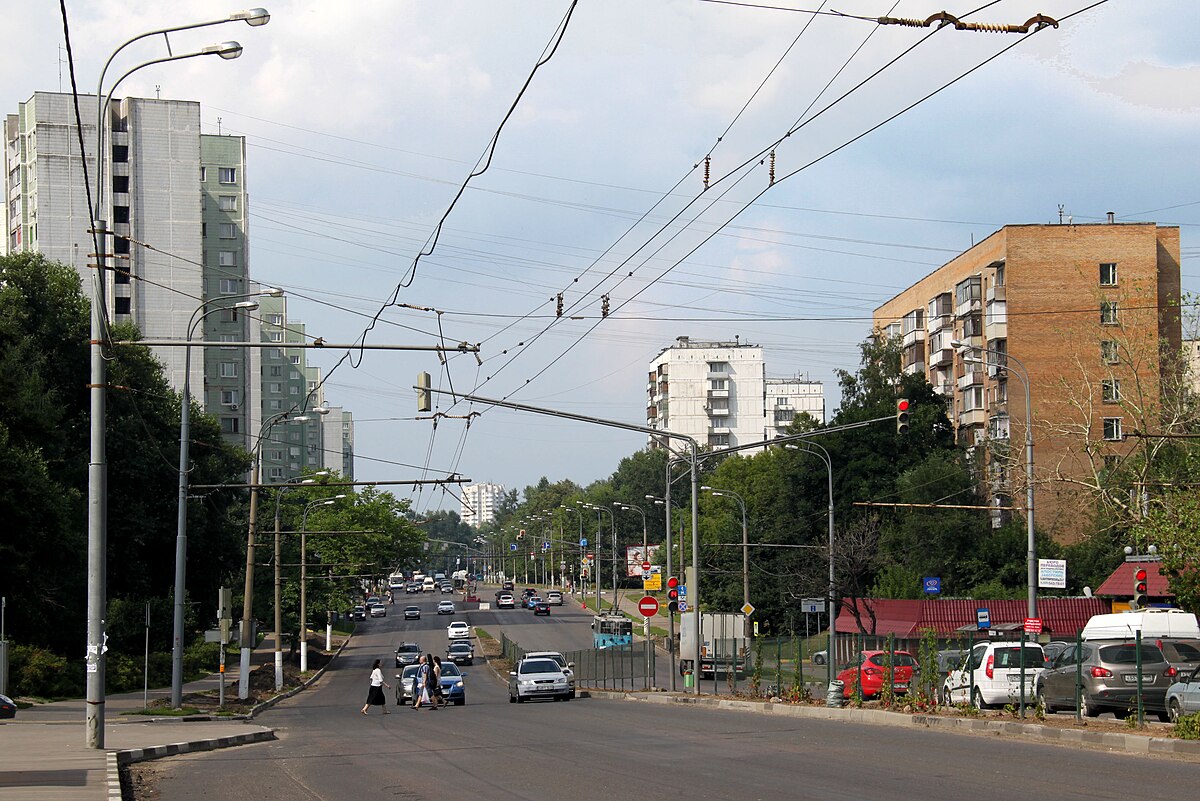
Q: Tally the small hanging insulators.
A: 4